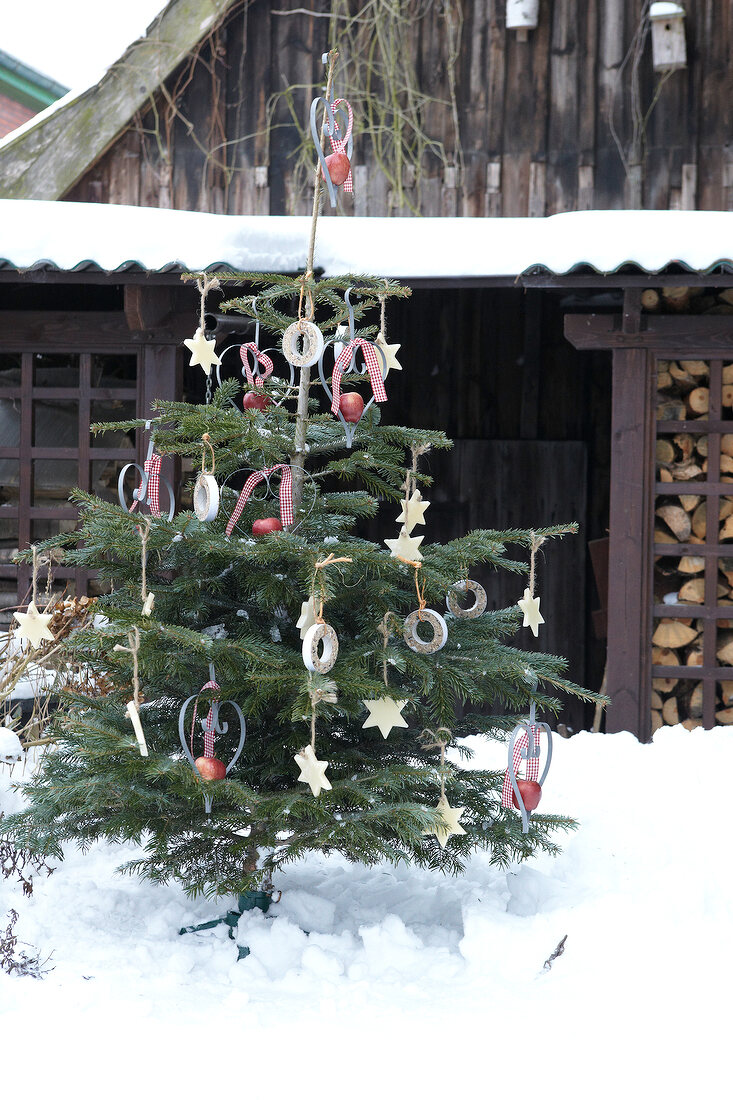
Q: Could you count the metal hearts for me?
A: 7